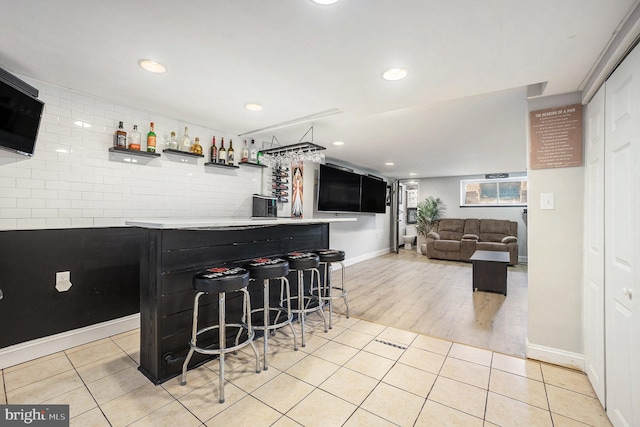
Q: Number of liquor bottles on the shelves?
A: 12